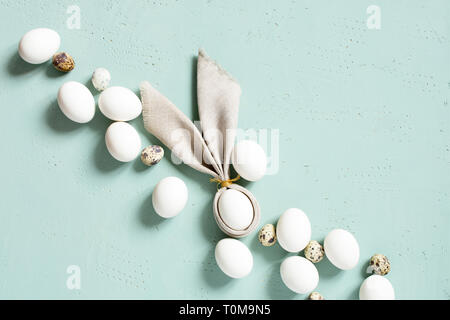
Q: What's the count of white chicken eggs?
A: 12